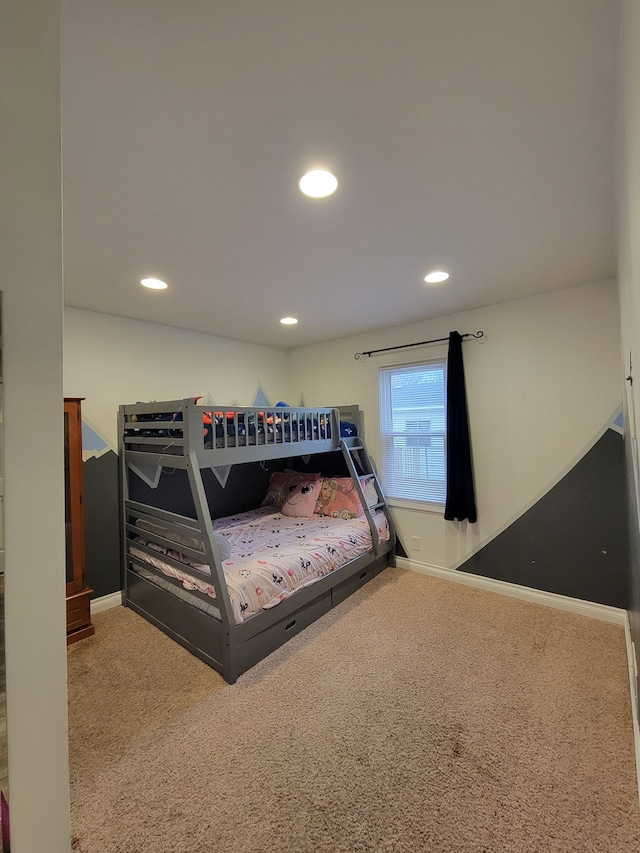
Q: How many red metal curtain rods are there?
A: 0